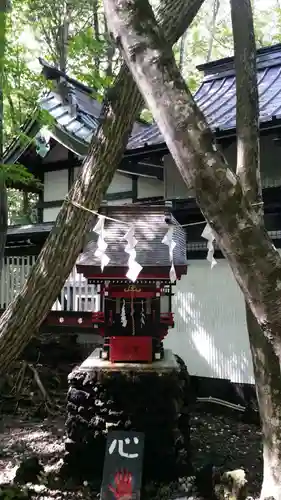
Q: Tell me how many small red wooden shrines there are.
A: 1